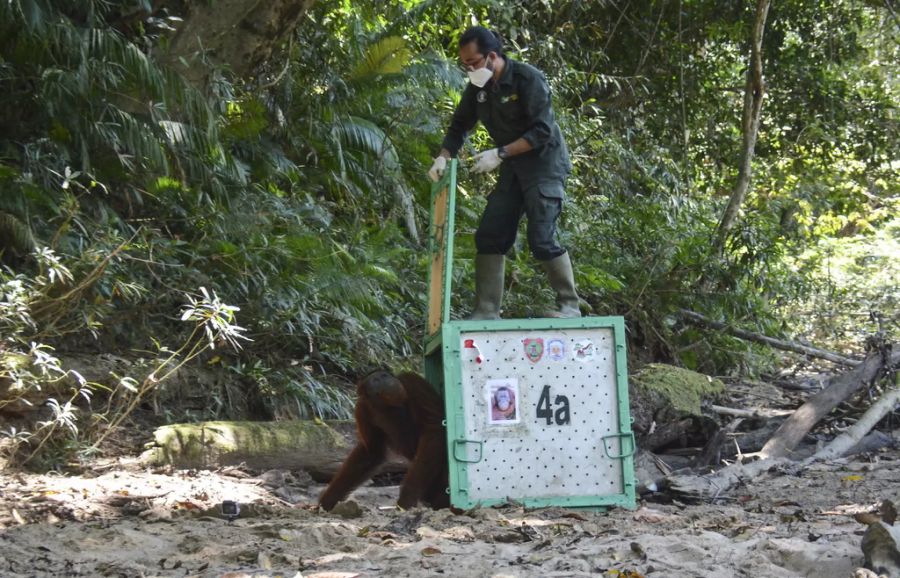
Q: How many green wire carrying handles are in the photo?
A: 2